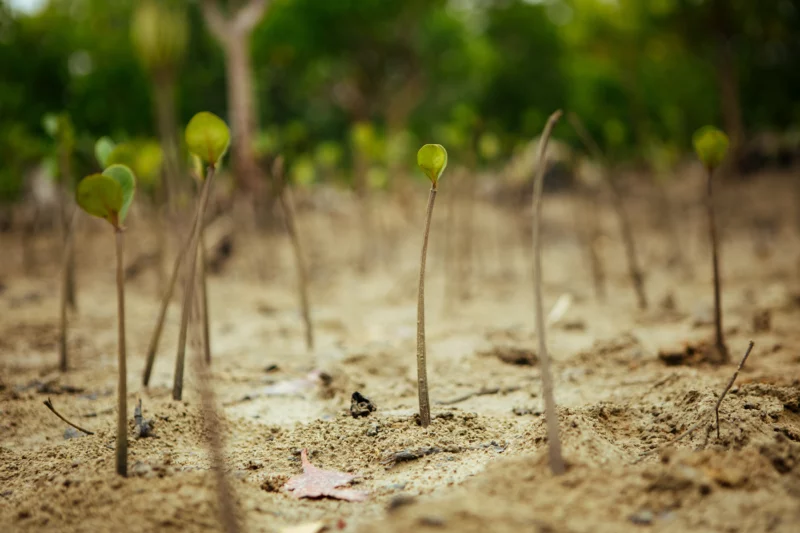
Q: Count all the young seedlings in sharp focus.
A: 1